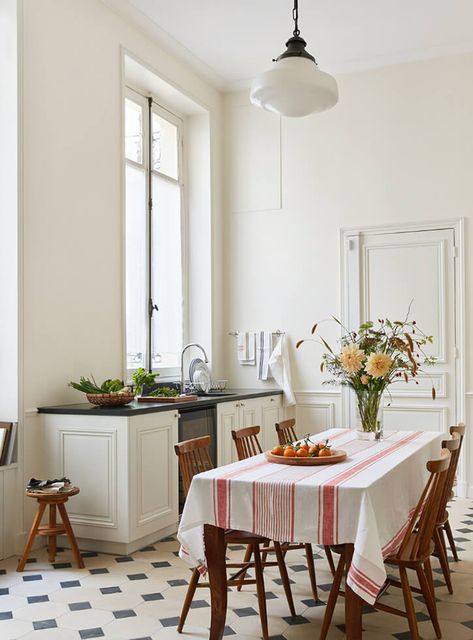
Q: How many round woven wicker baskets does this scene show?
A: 1